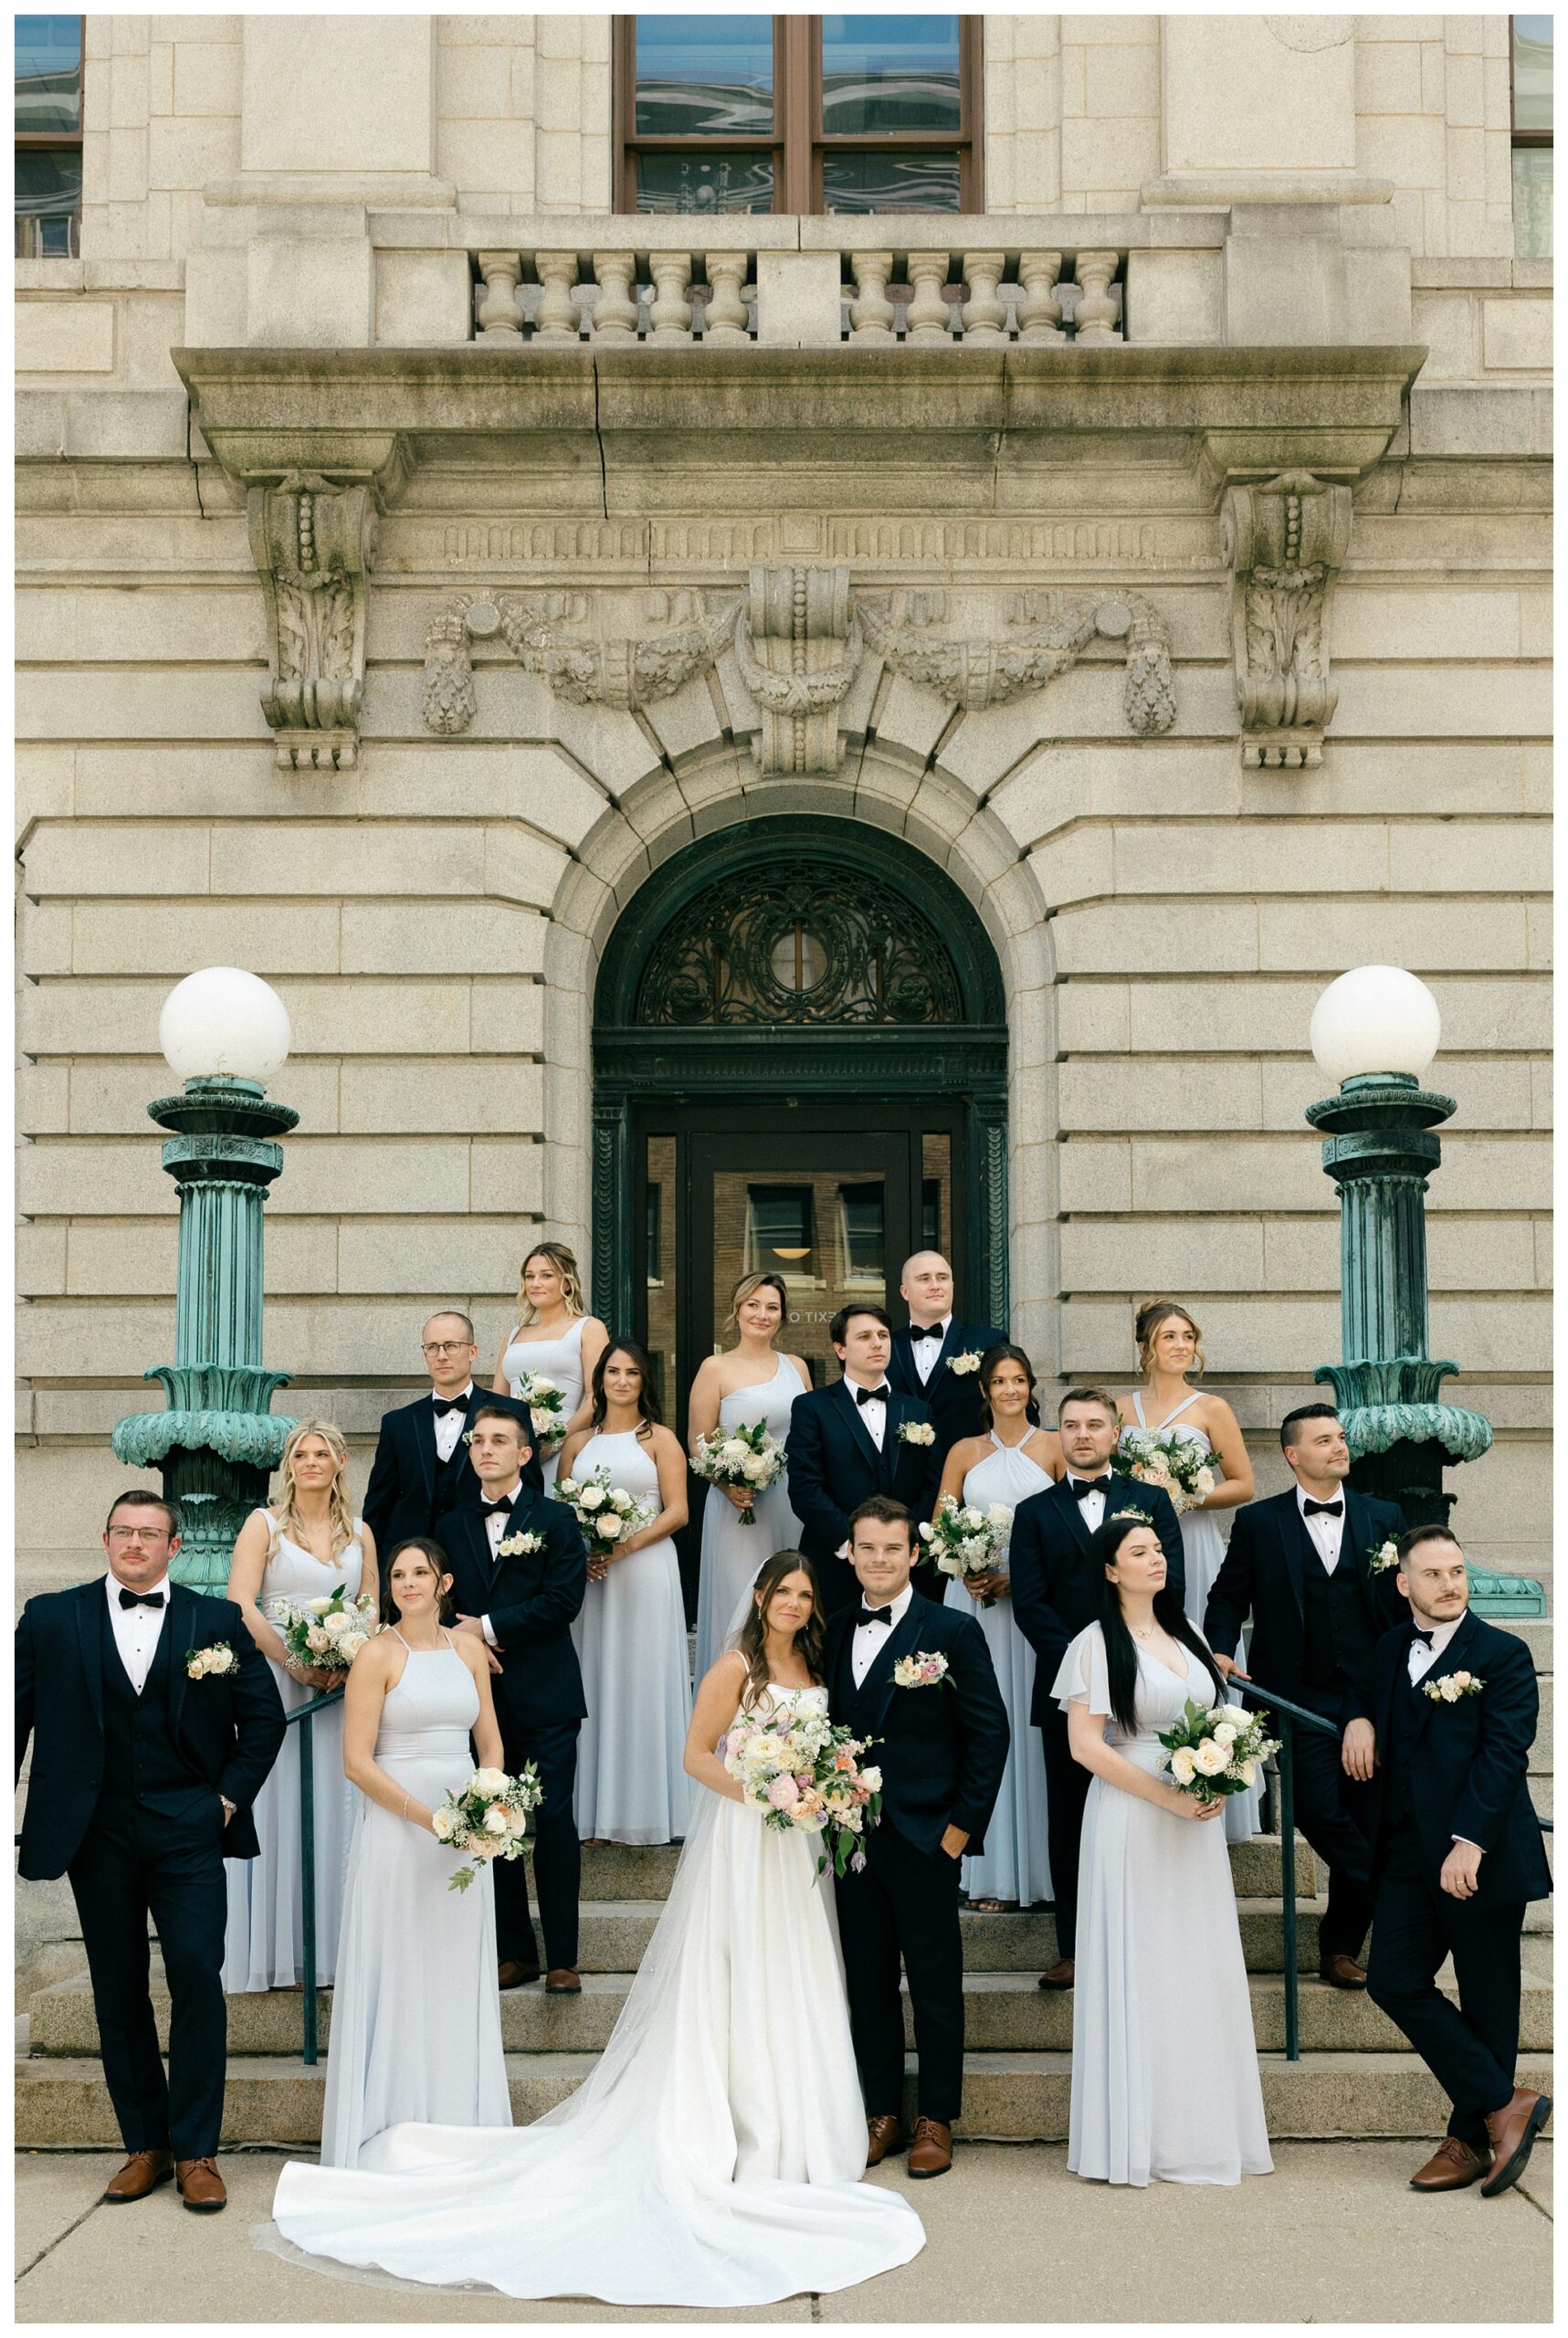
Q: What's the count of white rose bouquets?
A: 8